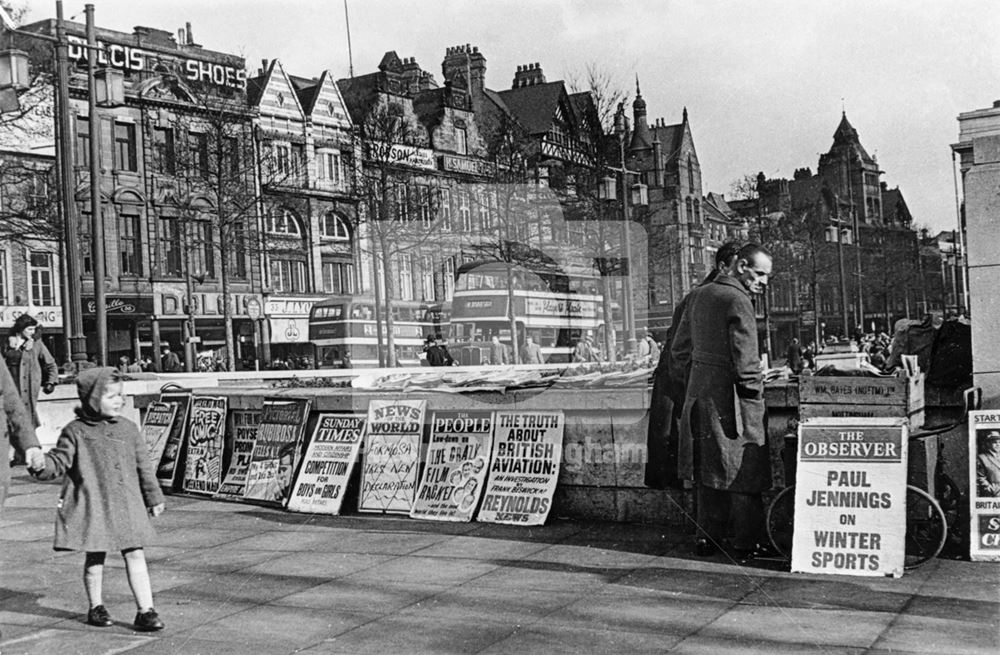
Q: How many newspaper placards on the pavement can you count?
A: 11